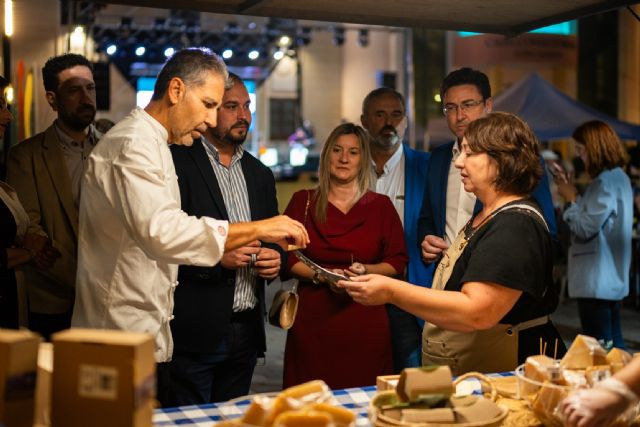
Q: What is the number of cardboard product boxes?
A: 2